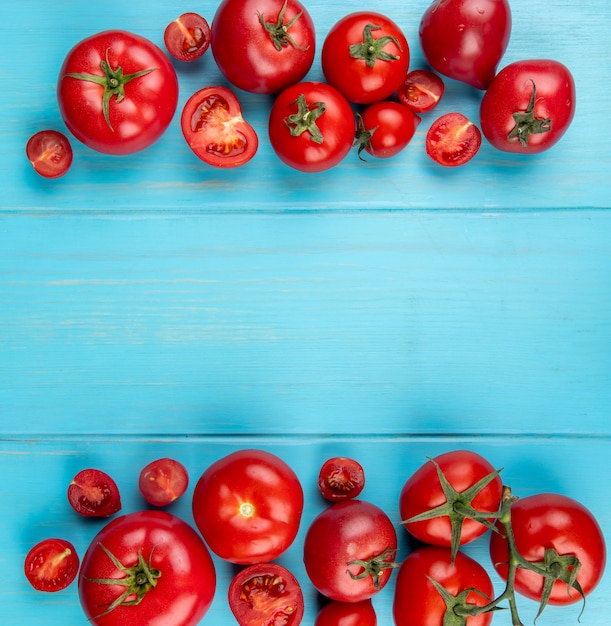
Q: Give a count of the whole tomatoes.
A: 14